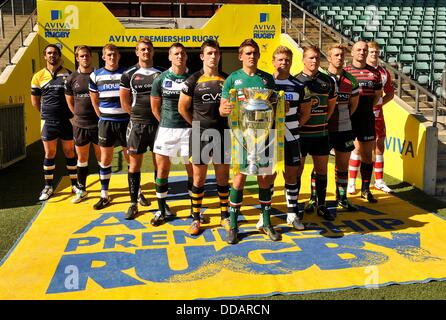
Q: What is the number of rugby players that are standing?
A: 12